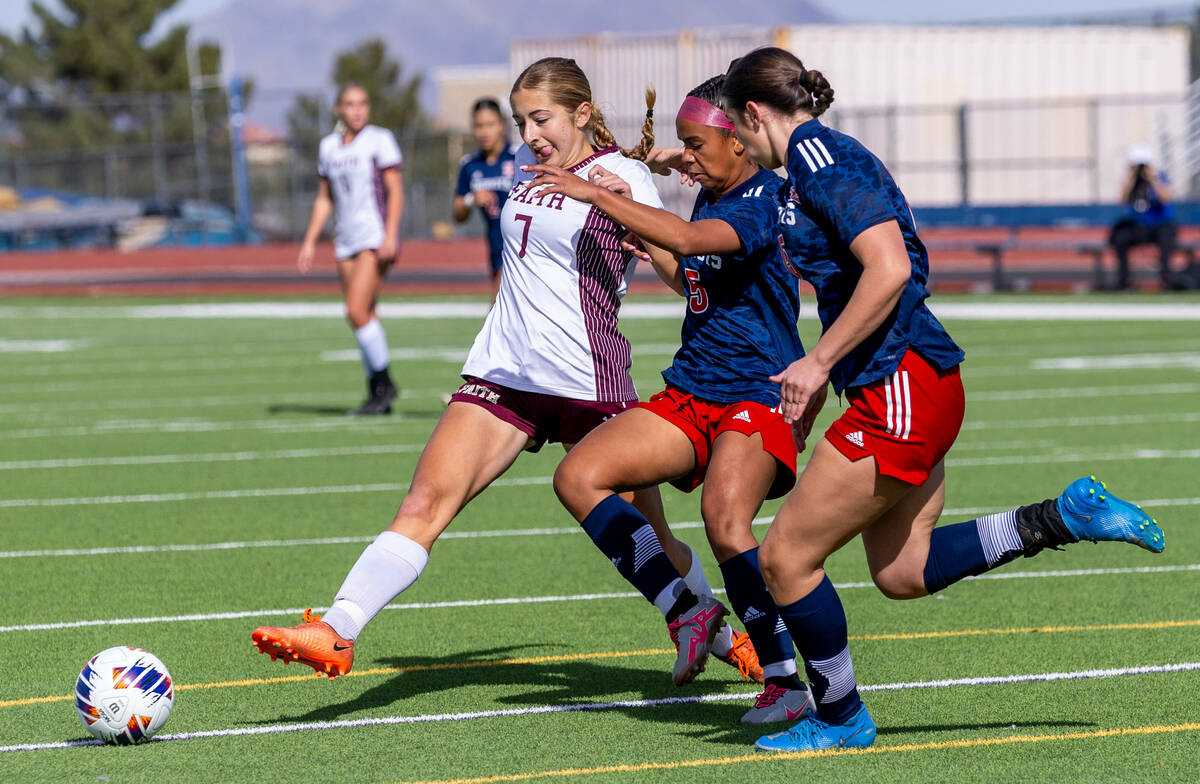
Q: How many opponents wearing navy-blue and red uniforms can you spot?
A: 3